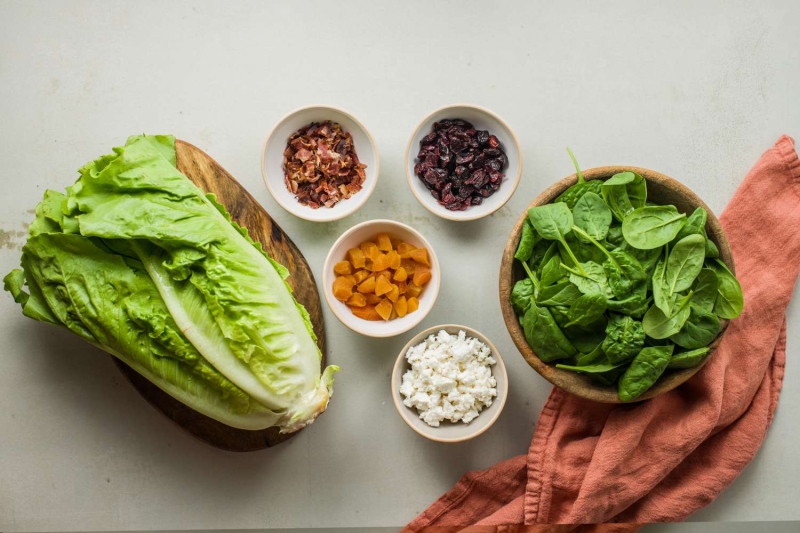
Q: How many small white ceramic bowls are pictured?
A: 4